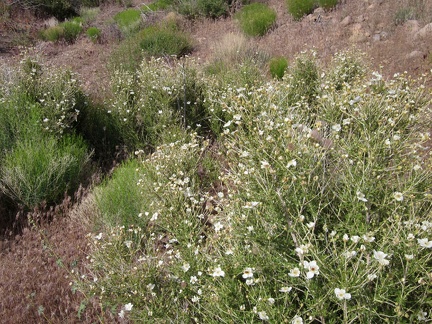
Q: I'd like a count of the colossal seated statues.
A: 0